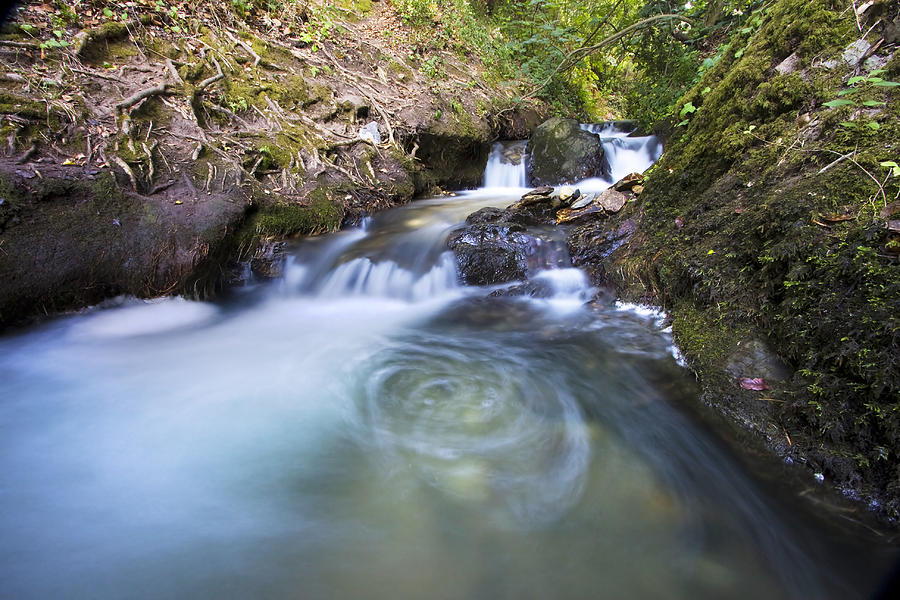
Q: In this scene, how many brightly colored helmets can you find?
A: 0